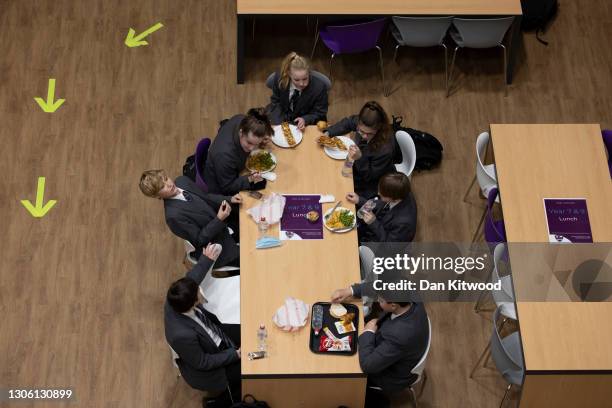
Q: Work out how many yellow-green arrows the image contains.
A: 3